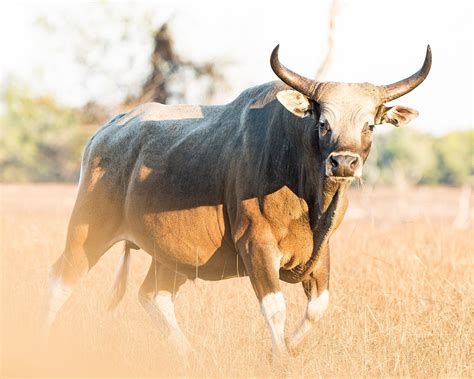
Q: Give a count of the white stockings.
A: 4